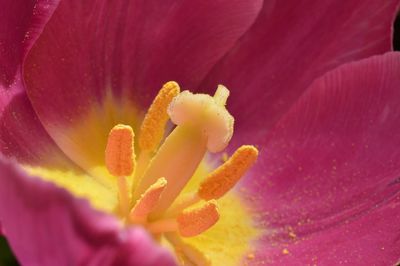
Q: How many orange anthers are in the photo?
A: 5